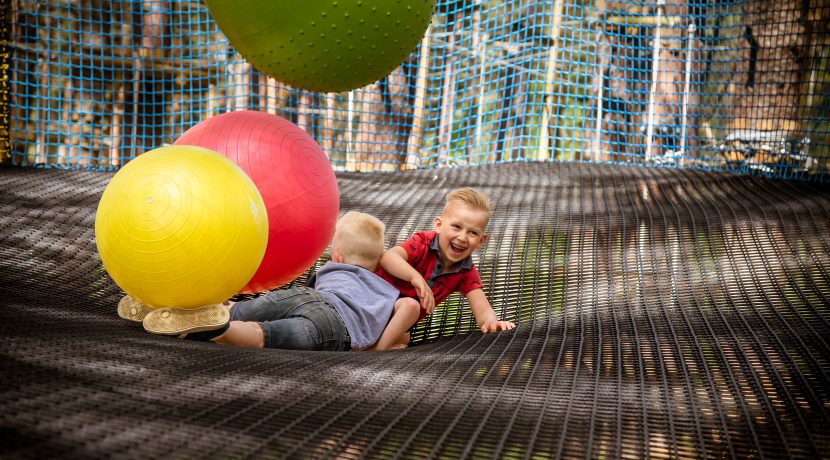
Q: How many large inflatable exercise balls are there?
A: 3